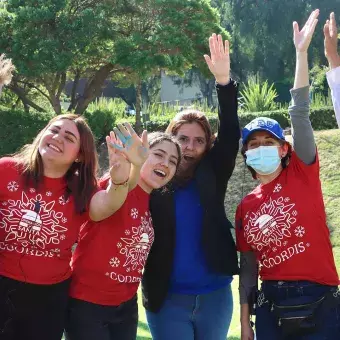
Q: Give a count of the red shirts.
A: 3